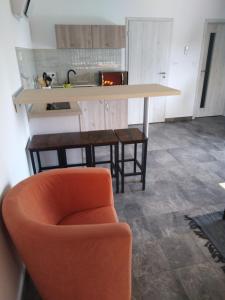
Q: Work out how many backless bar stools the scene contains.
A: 4